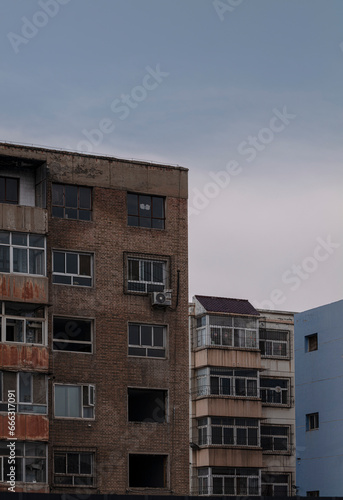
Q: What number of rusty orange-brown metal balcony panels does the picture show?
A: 3